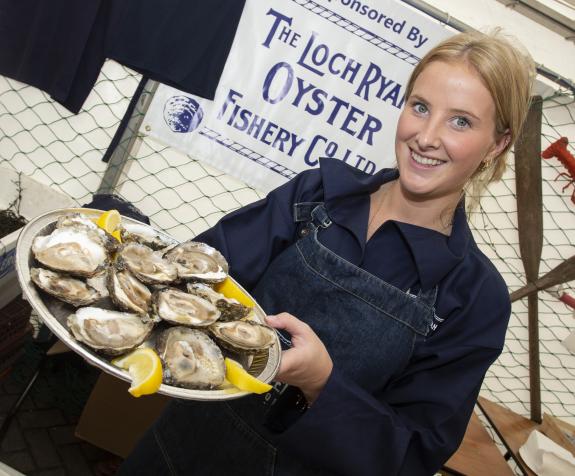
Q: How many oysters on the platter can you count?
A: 12